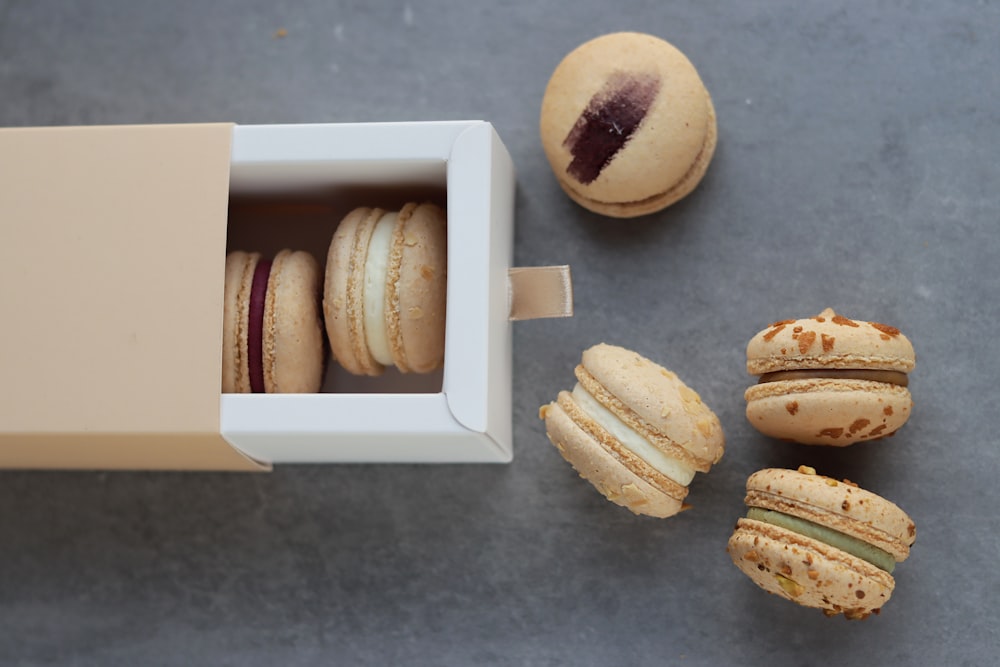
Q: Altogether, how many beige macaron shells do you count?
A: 12